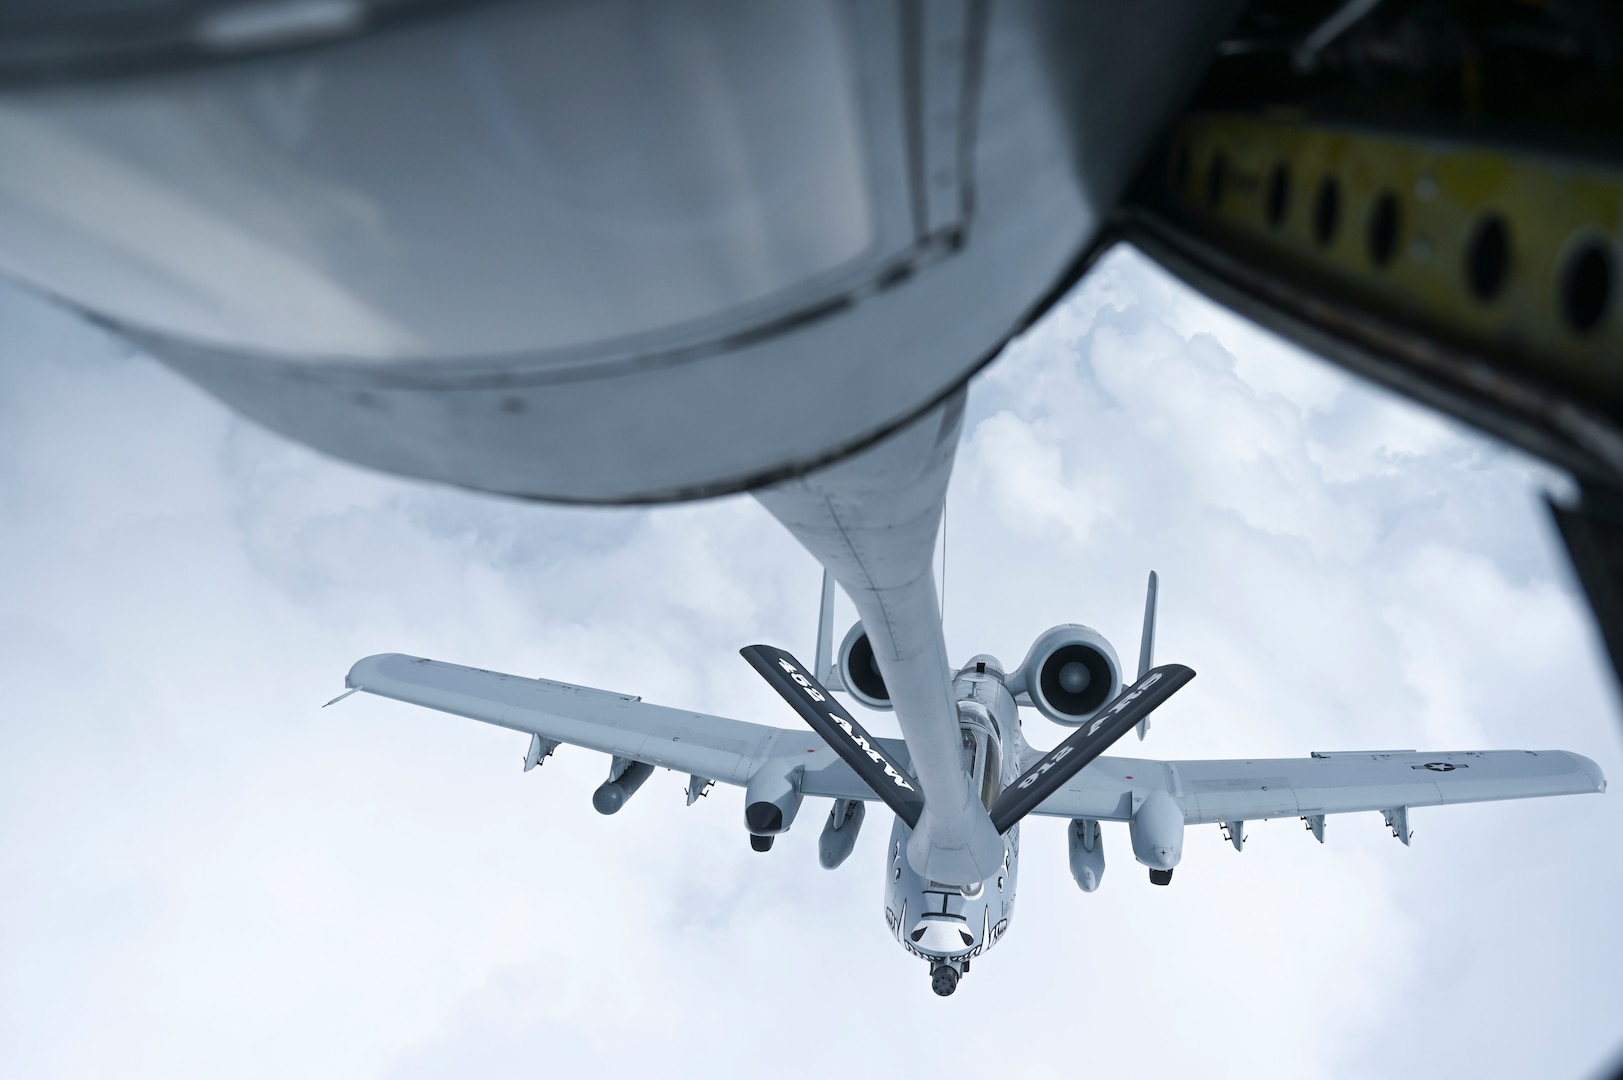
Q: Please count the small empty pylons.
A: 5